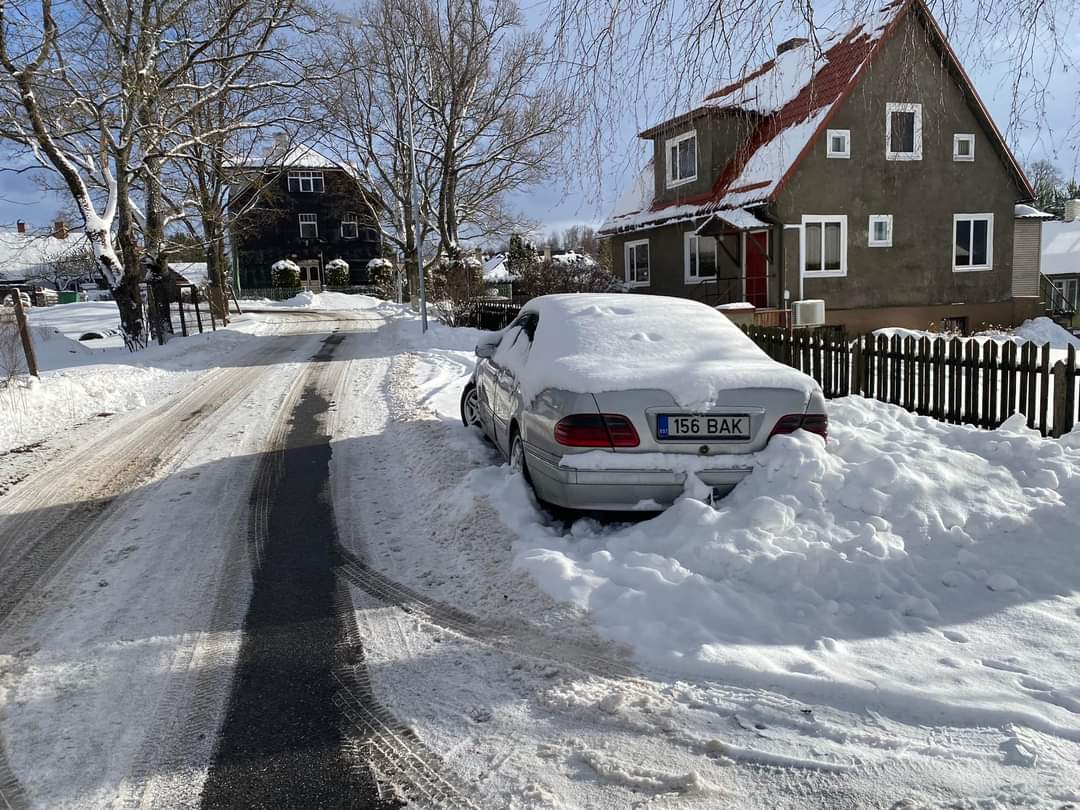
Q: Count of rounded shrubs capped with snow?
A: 3